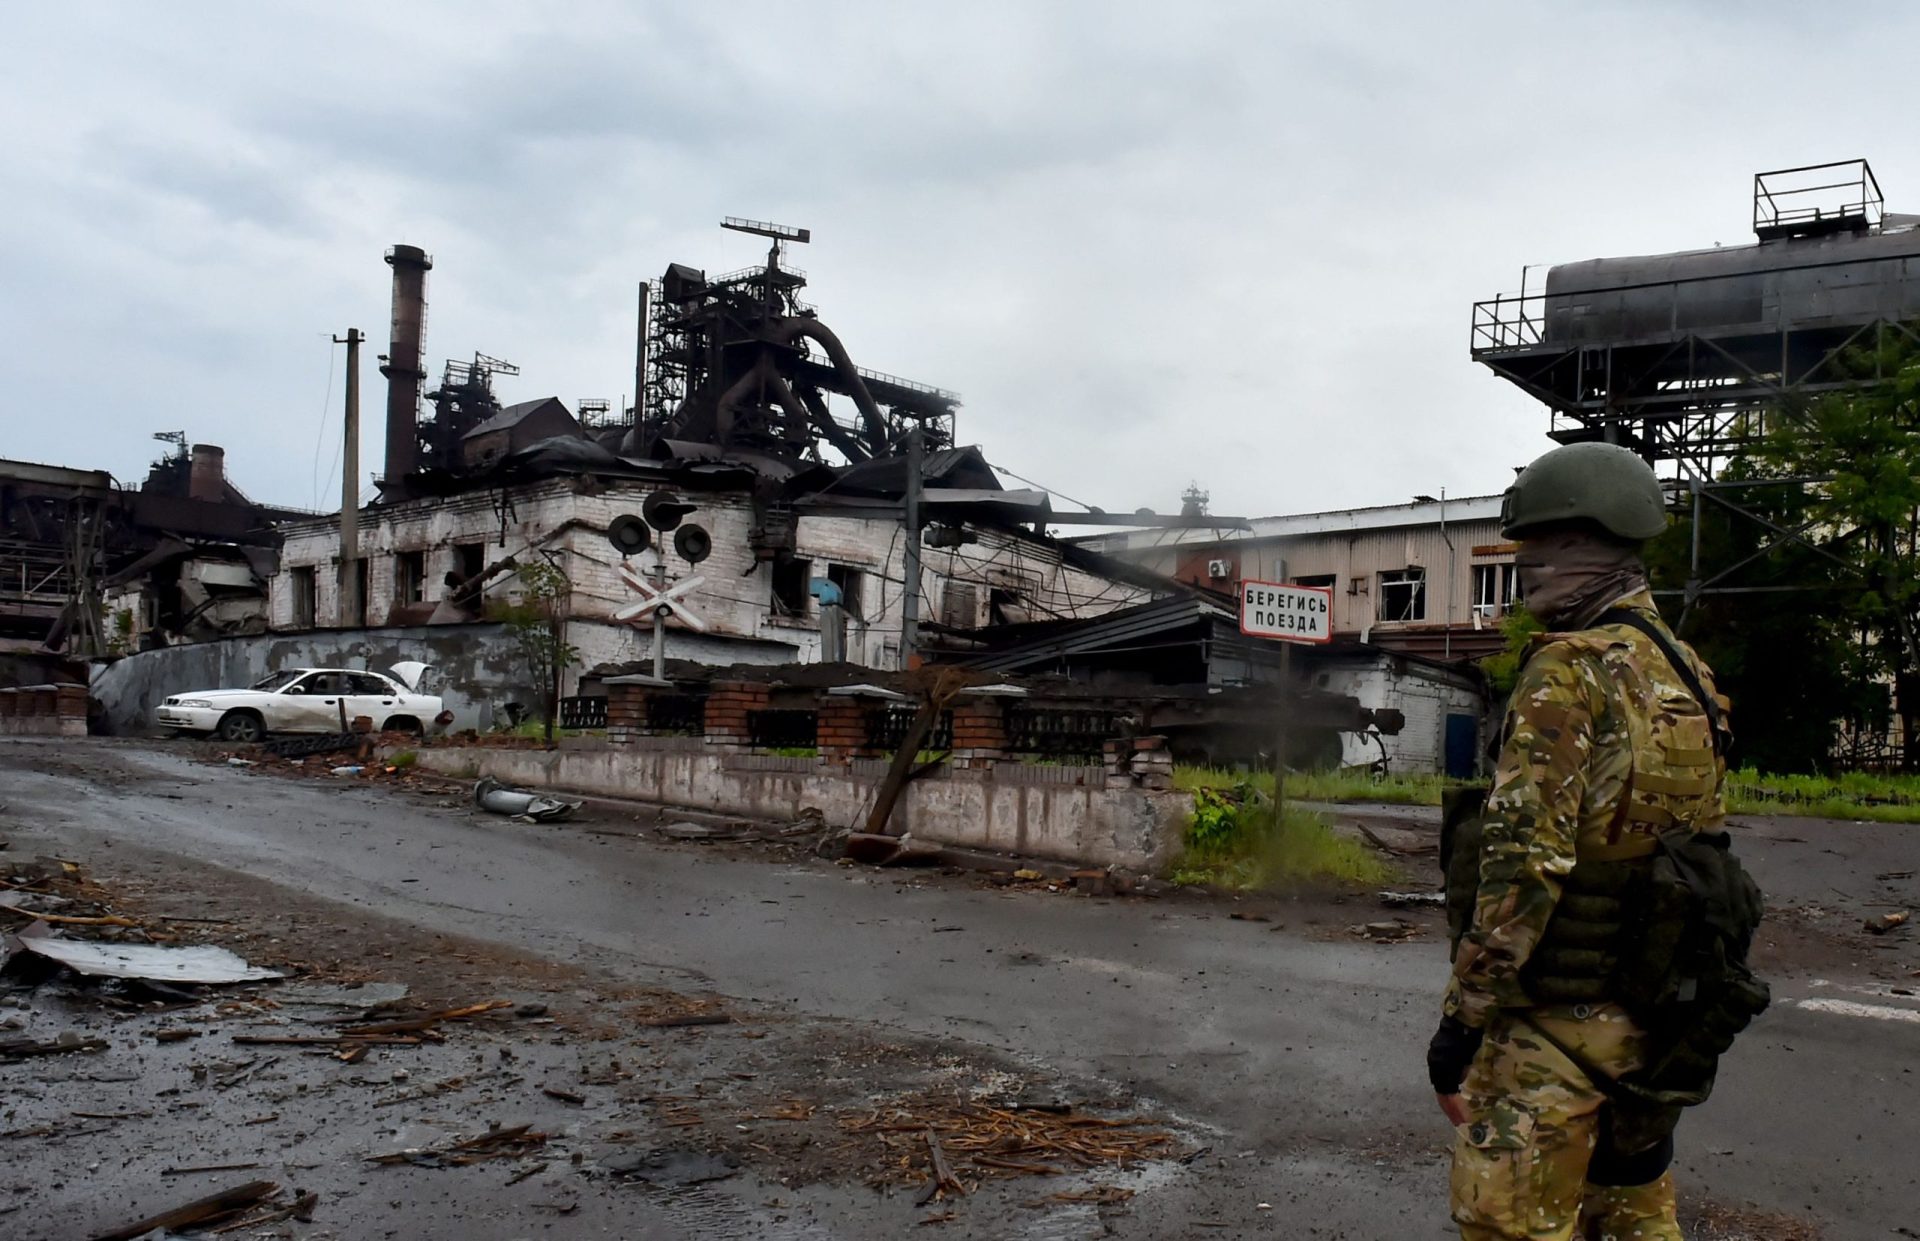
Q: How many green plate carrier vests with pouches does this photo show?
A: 1